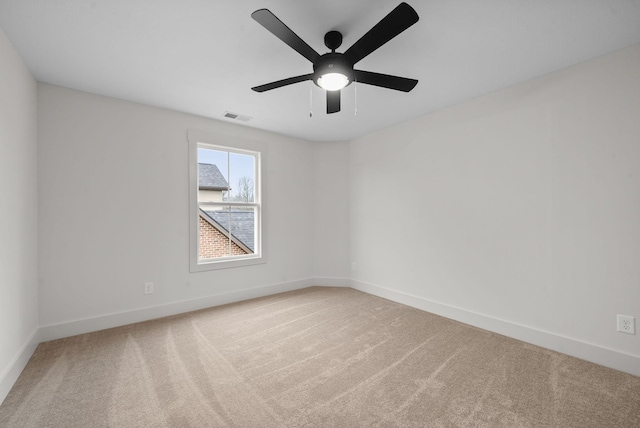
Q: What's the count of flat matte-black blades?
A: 5